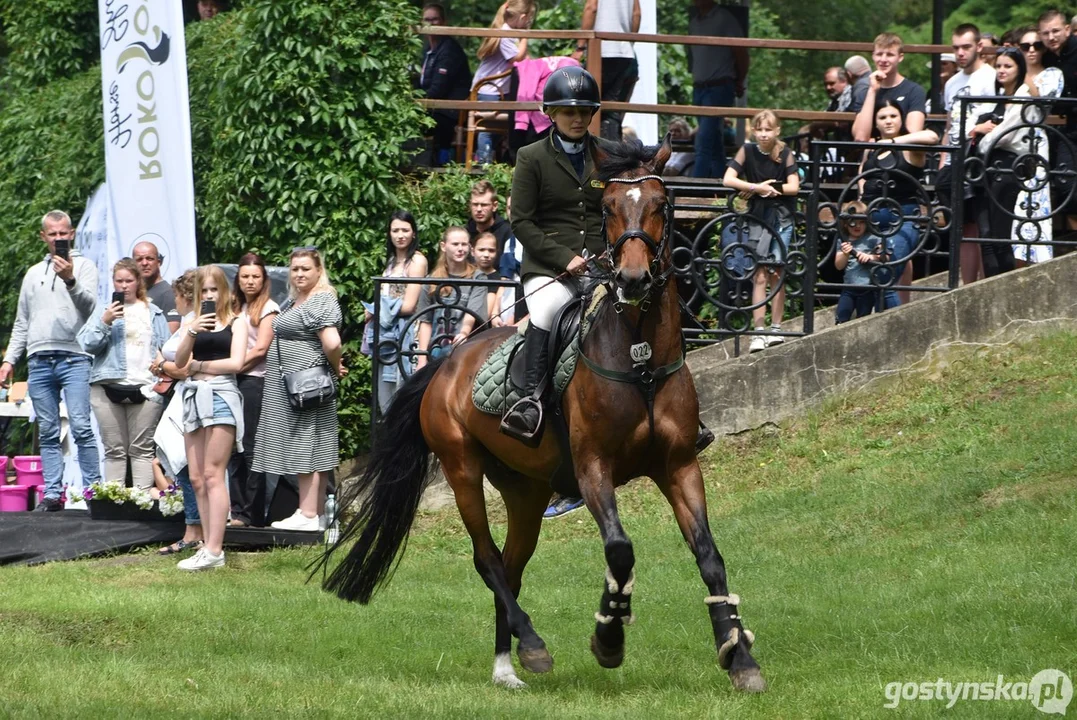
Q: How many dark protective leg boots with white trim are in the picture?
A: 2